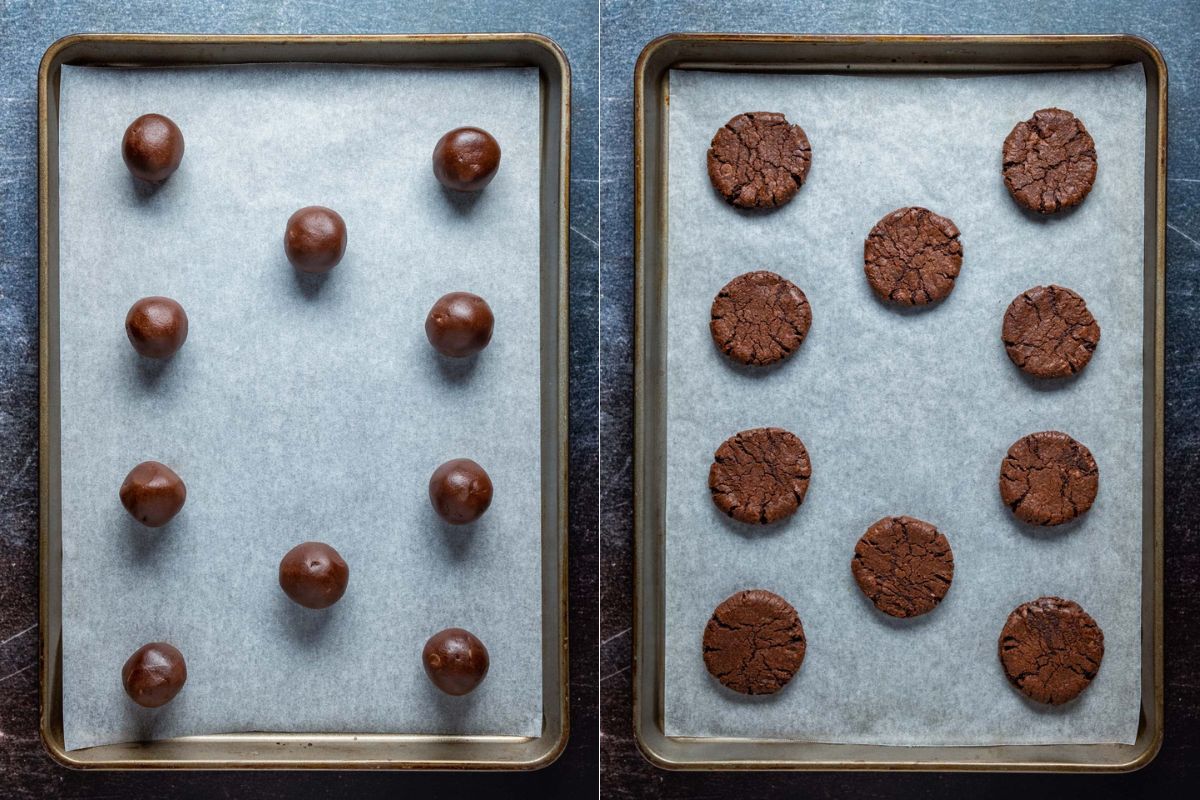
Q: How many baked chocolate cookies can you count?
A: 10